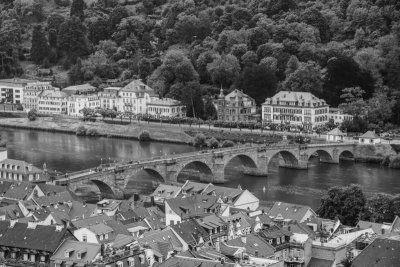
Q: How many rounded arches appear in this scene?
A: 7